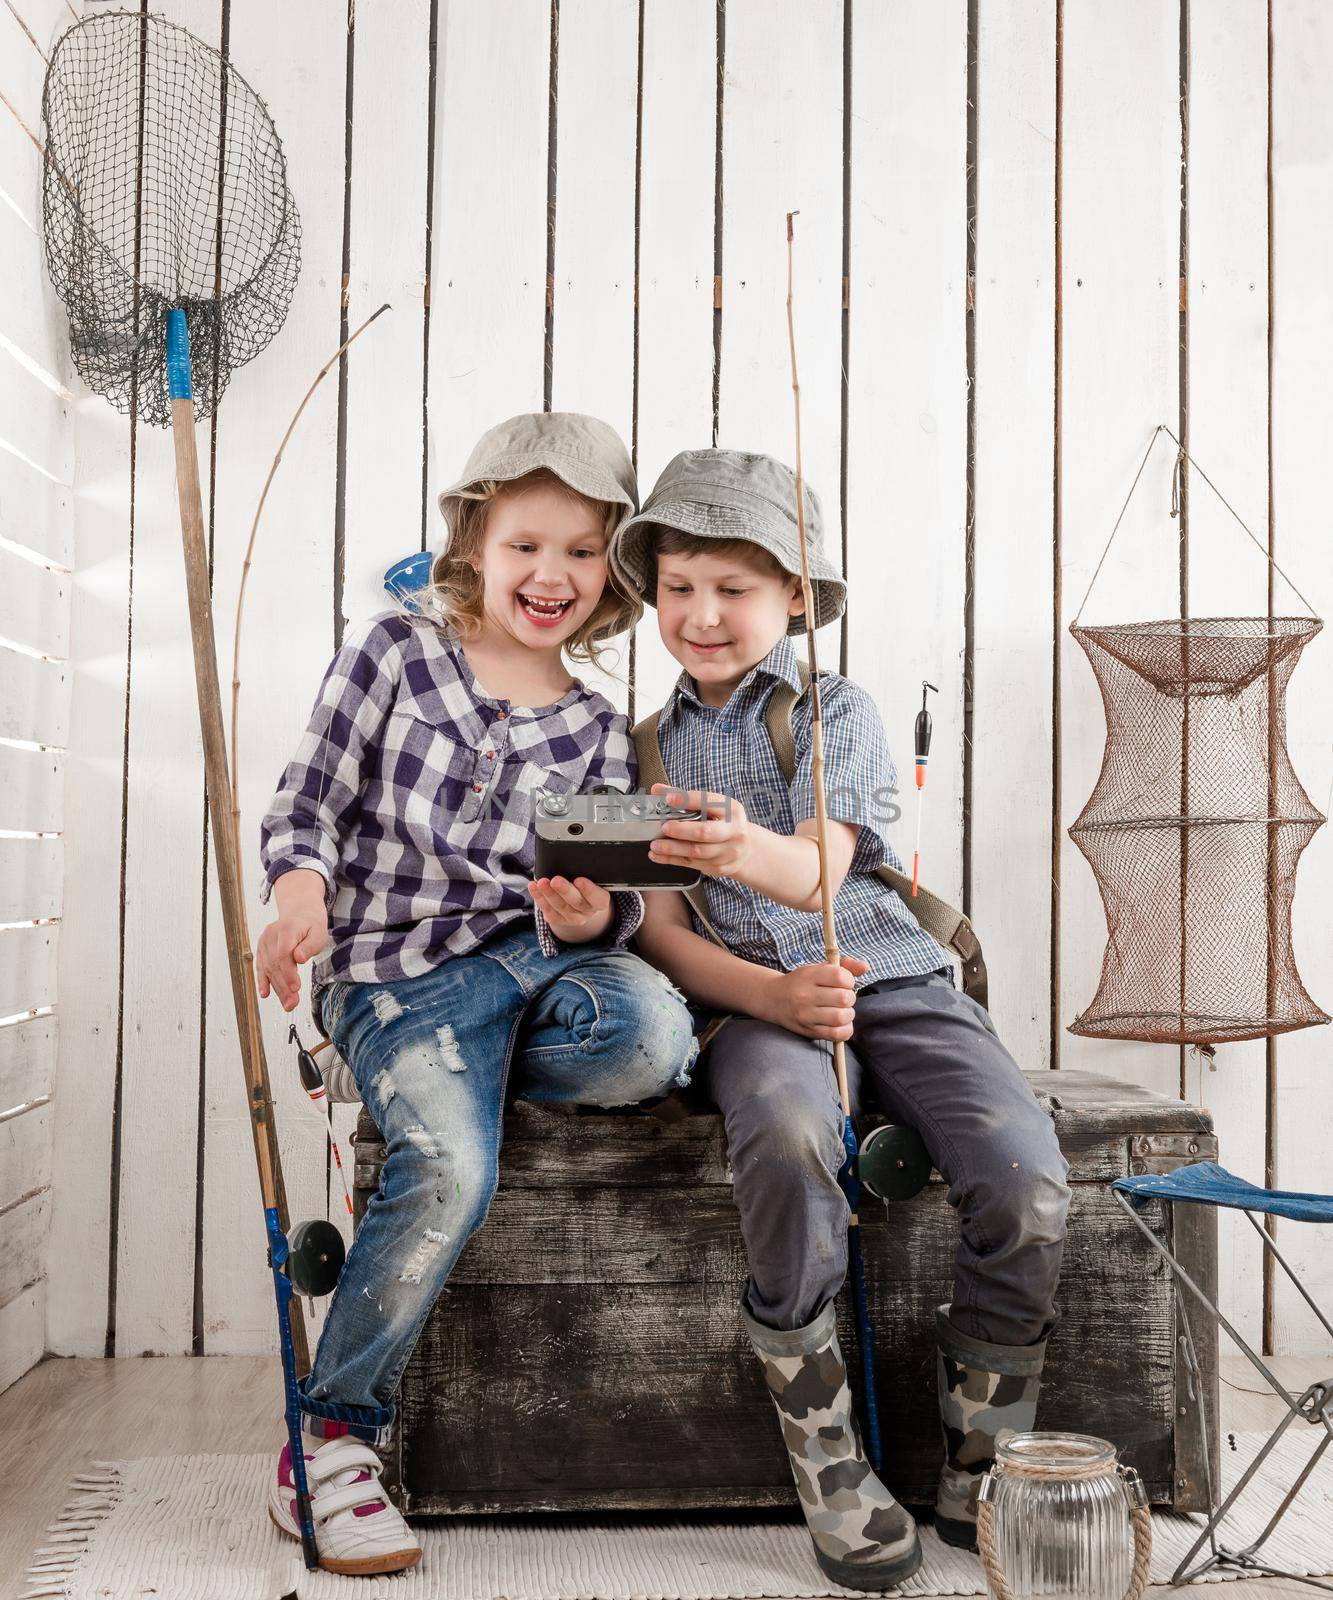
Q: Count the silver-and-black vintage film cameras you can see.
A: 1